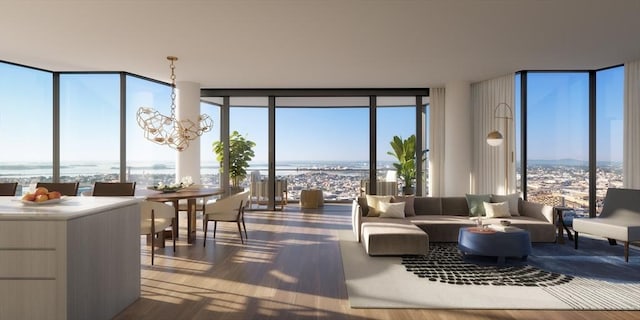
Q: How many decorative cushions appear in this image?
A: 6